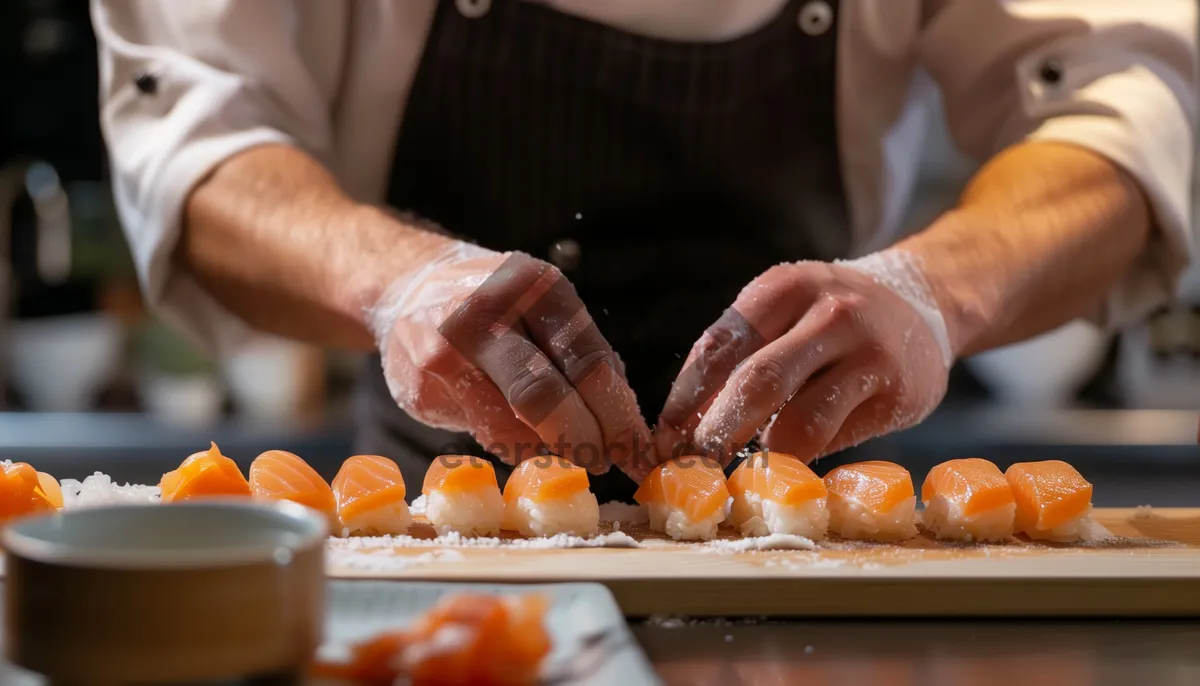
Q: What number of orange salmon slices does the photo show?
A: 11